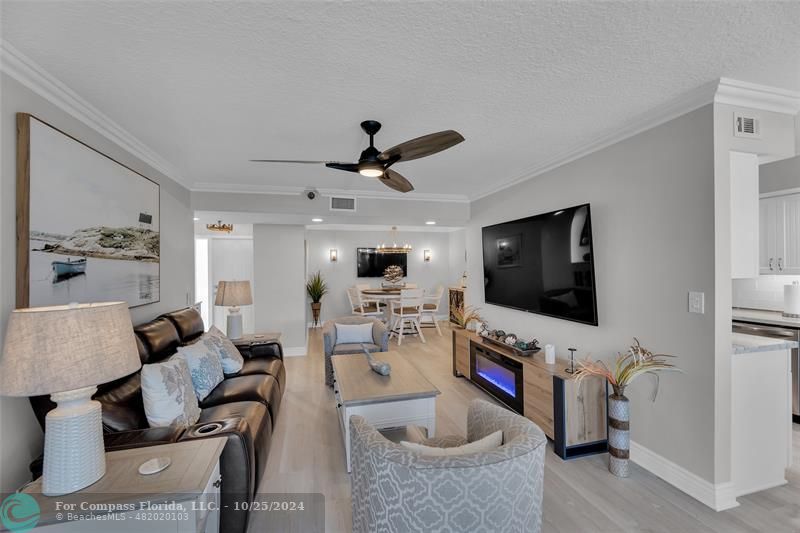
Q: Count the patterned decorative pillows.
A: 3